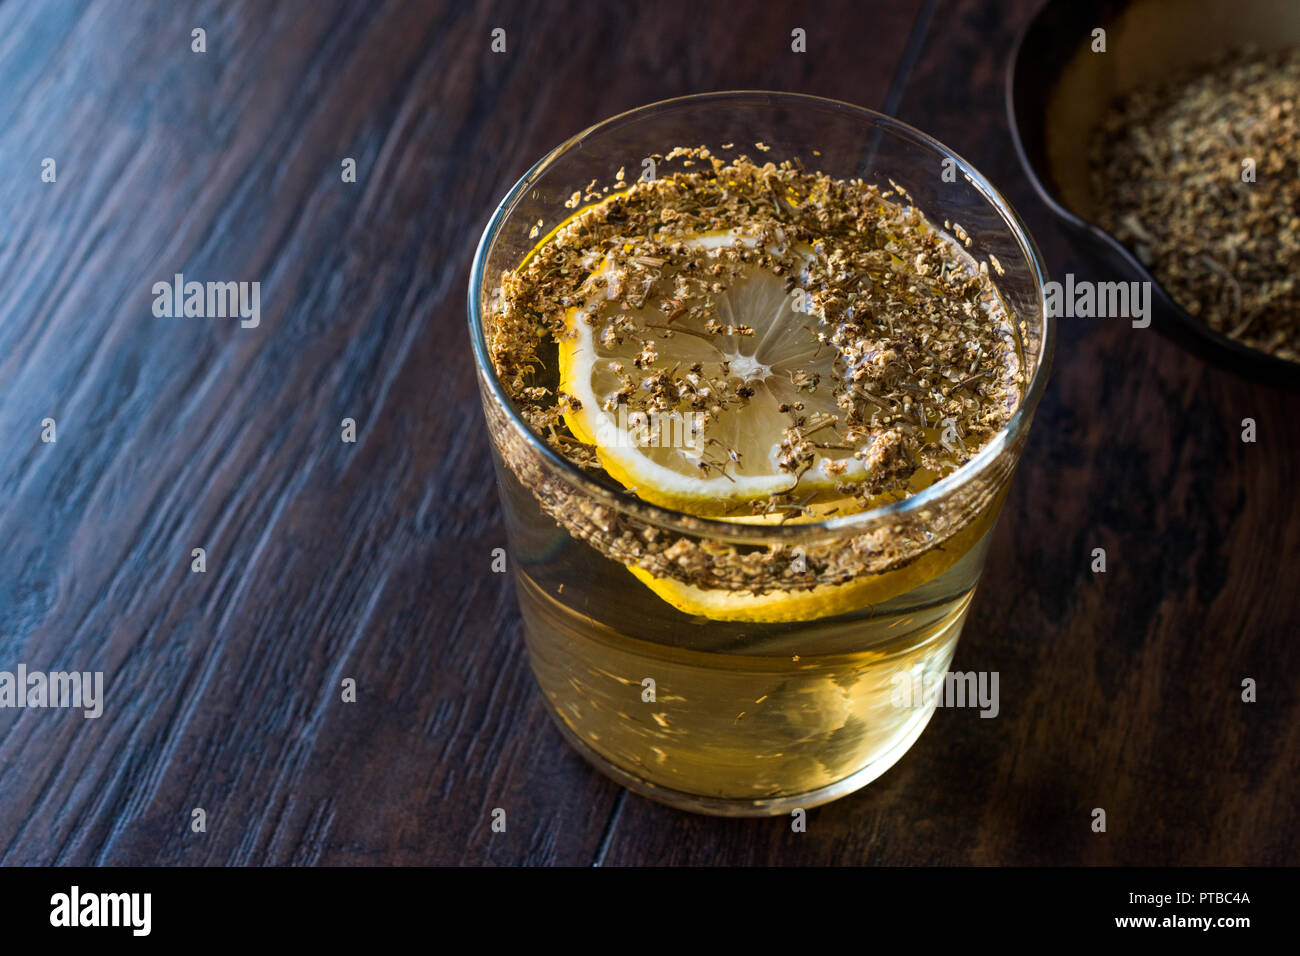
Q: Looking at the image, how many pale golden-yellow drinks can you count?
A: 1